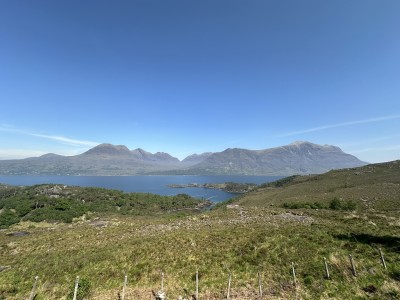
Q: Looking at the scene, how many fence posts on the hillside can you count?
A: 11